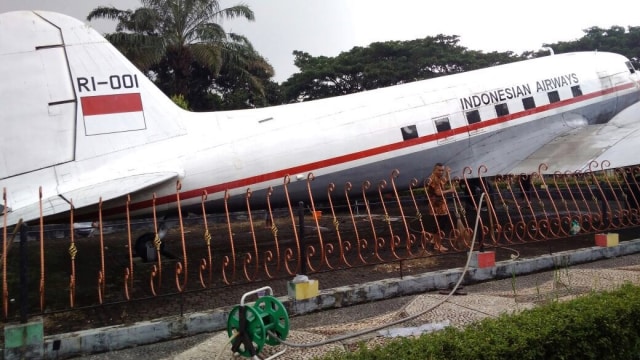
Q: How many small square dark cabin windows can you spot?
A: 7